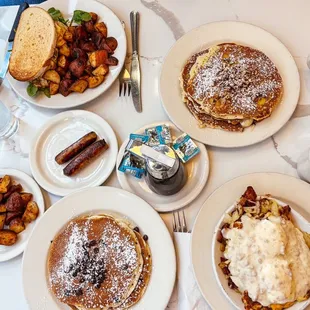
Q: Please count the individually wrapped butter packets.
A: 4